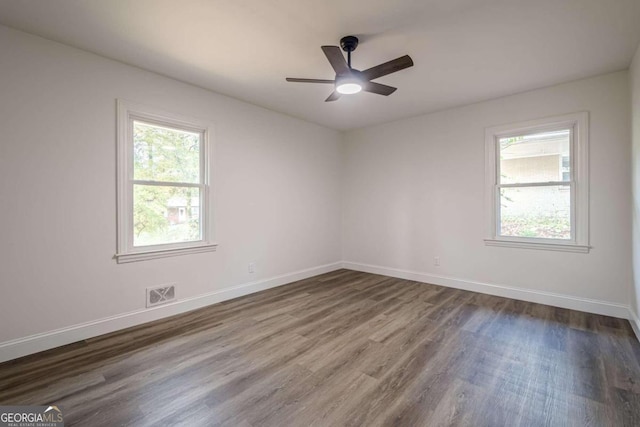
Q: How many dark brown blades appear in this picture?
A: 5